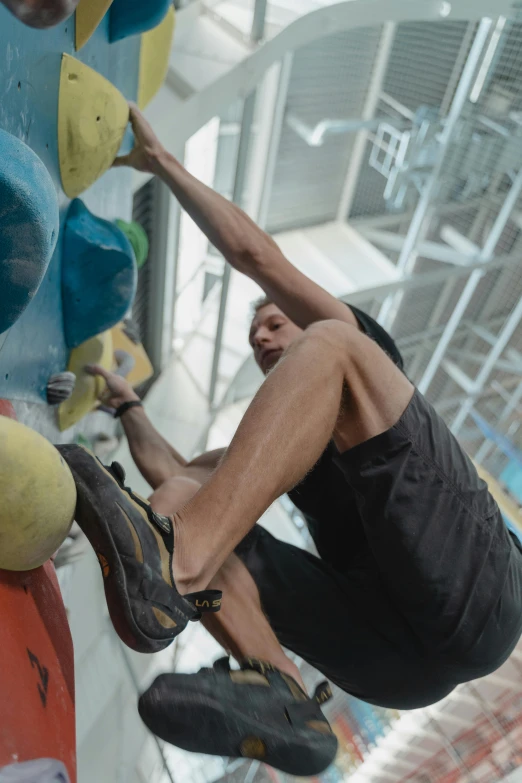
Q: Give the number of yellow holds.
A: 5